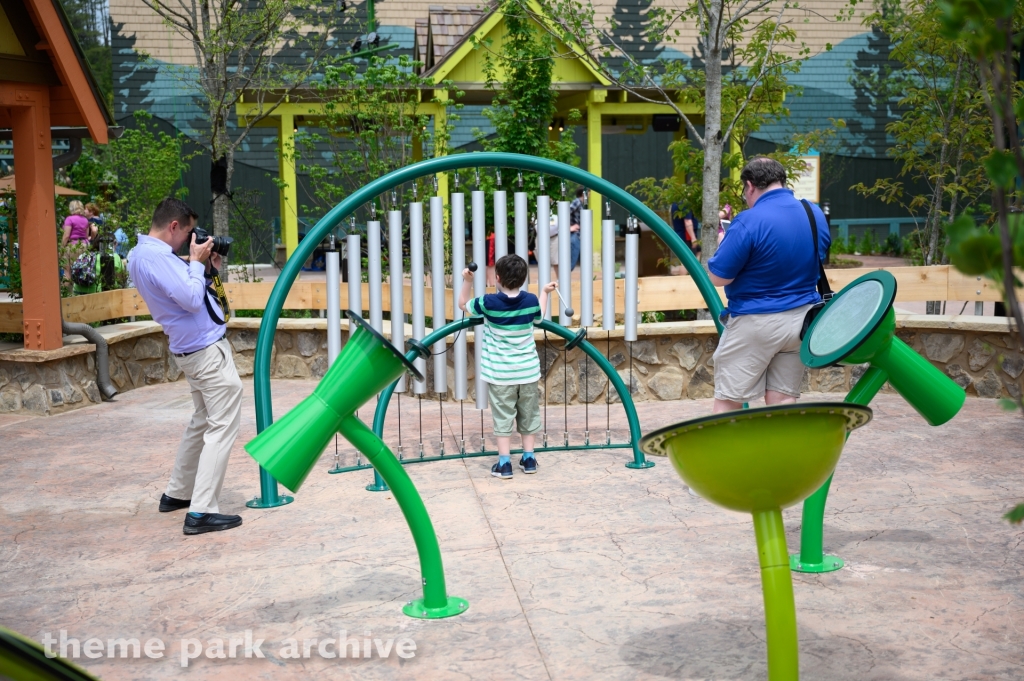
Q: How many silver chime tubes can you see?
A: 15